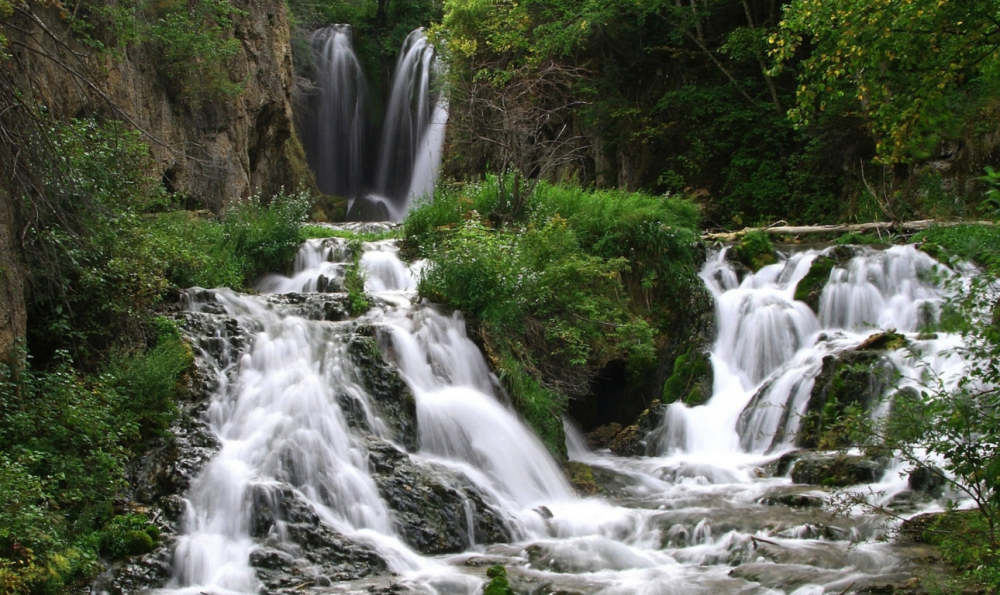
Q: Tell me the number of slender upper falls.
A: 2